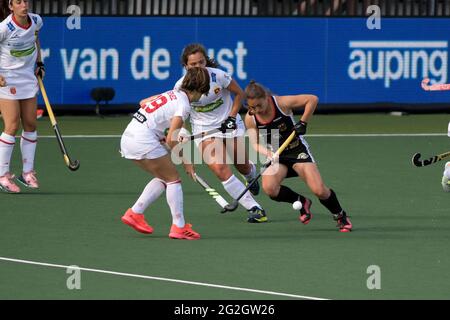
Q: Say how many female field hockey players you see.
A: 4